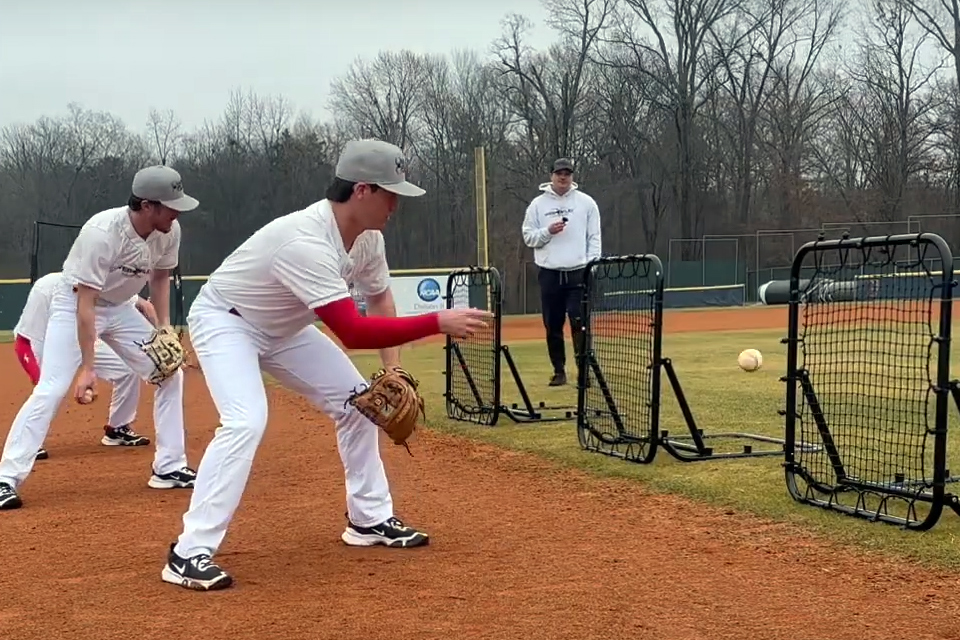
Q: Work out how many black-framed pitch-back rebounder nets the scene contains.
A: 3